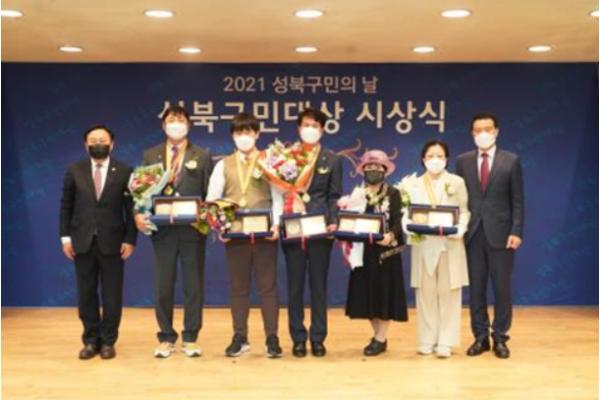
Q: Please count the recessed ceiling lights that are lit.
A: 10